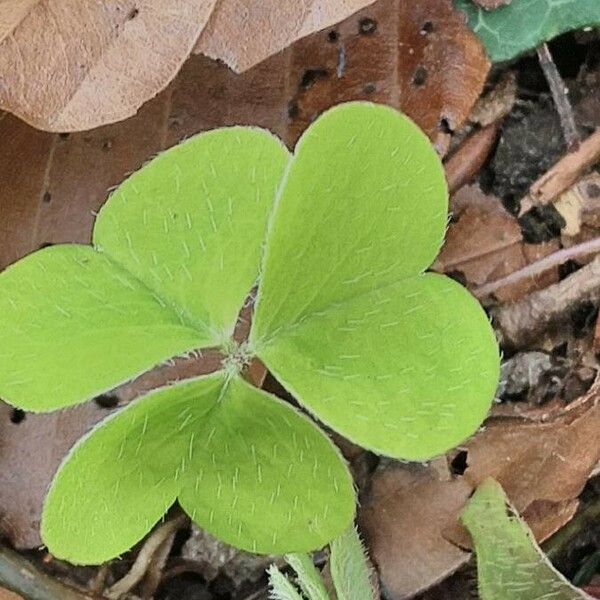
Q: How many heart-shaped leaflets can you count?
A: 3